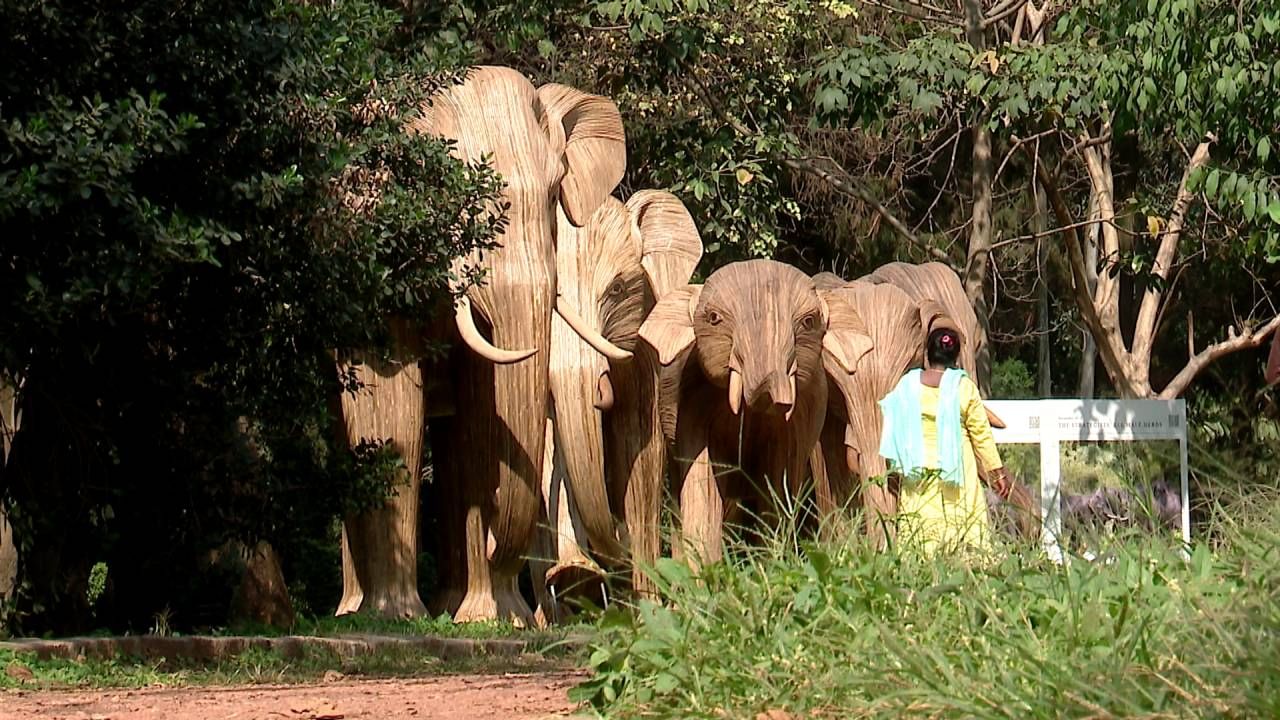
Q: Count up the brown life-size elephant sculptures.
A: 5